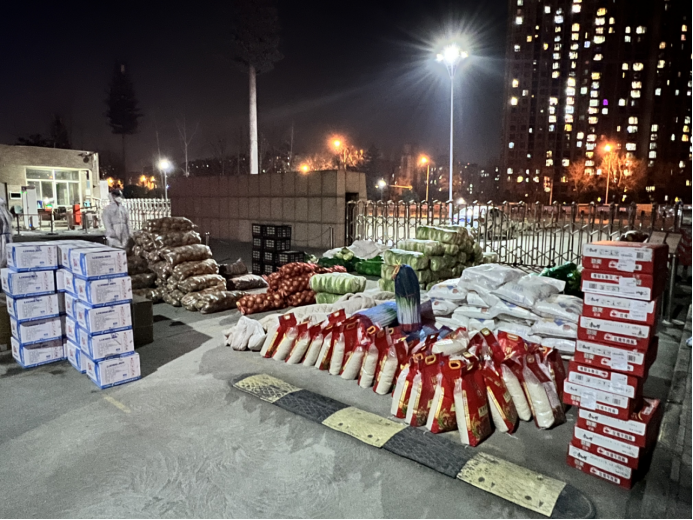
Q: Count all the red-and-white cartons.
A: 10